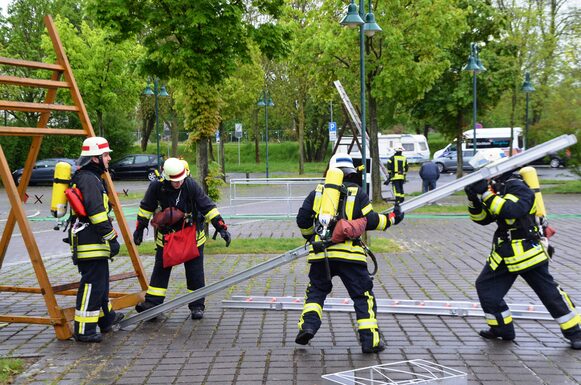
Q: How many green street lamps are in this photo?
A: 5